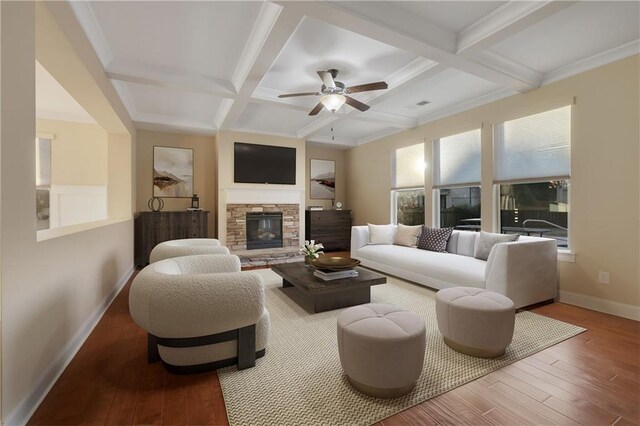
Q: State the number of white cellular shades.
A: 3